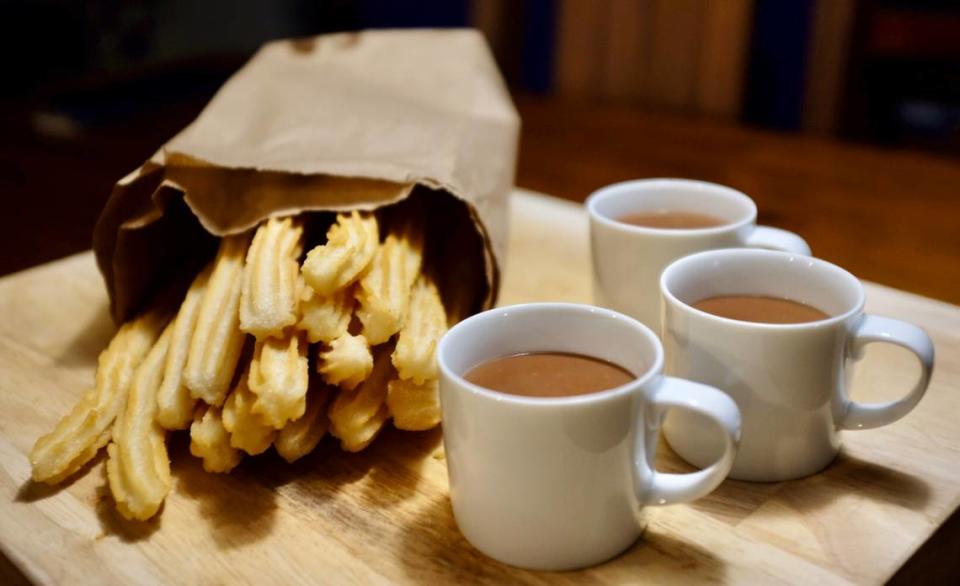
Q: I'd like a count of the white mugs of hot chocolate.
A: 3